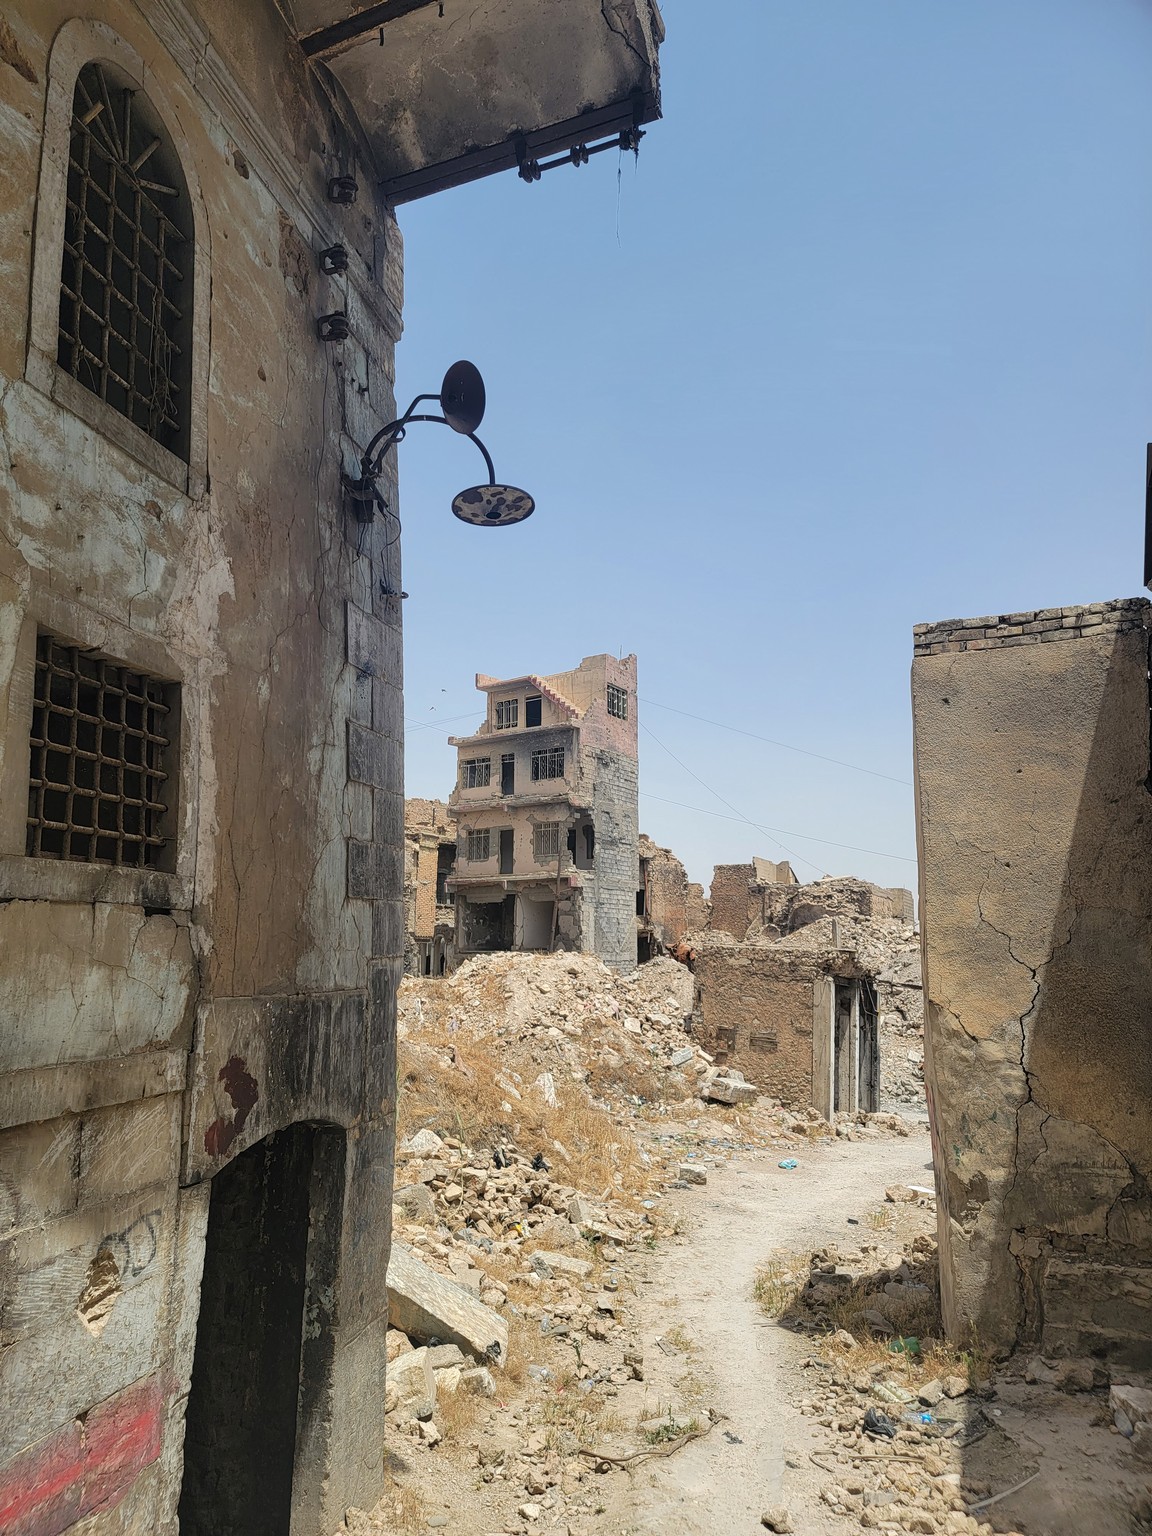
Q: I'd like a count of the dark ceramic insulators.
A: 6